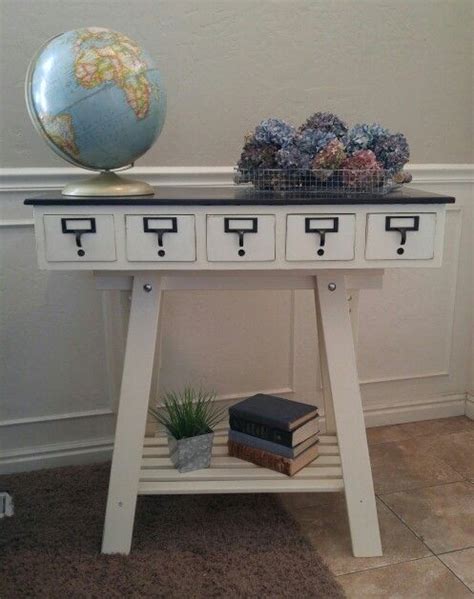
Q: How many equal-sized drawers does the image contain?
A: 5